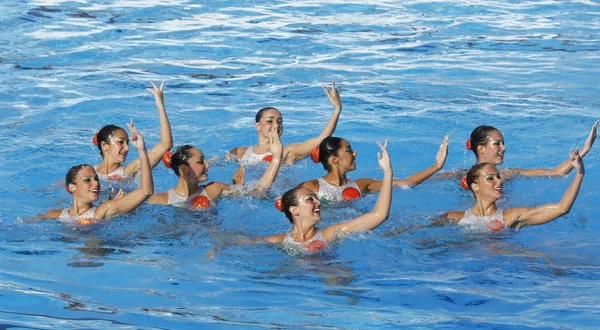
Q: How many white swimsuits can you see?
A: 7